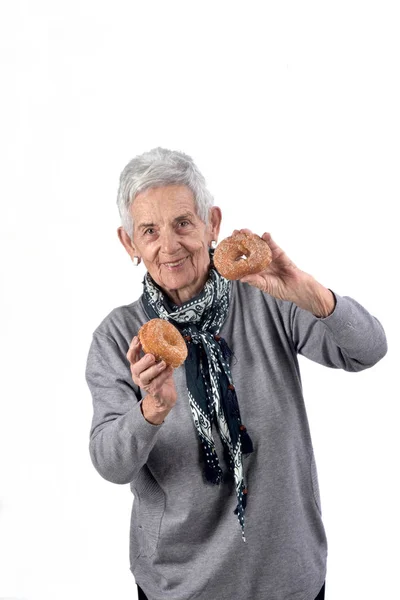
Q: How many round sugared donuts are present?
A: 2